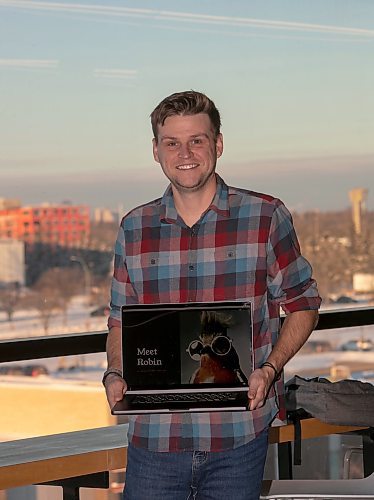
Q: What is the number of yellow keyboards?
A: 0